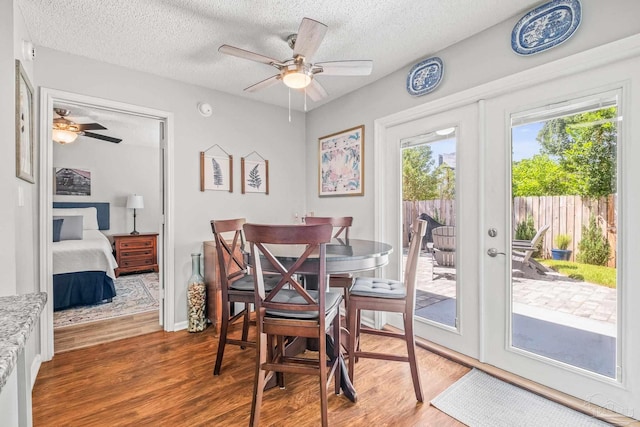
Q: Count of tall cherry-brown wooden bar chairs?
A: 4